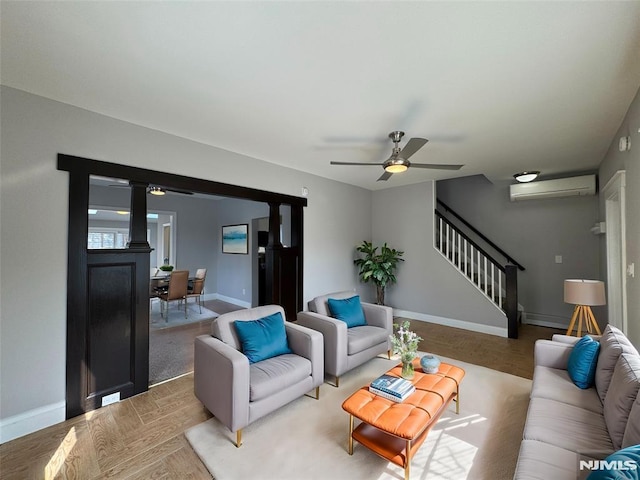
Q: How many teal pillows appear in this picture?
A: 4